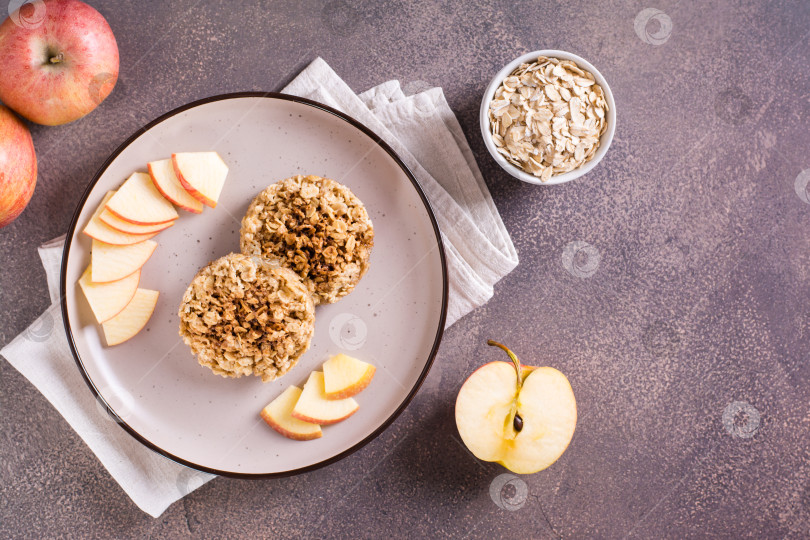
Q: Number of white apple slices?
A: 11